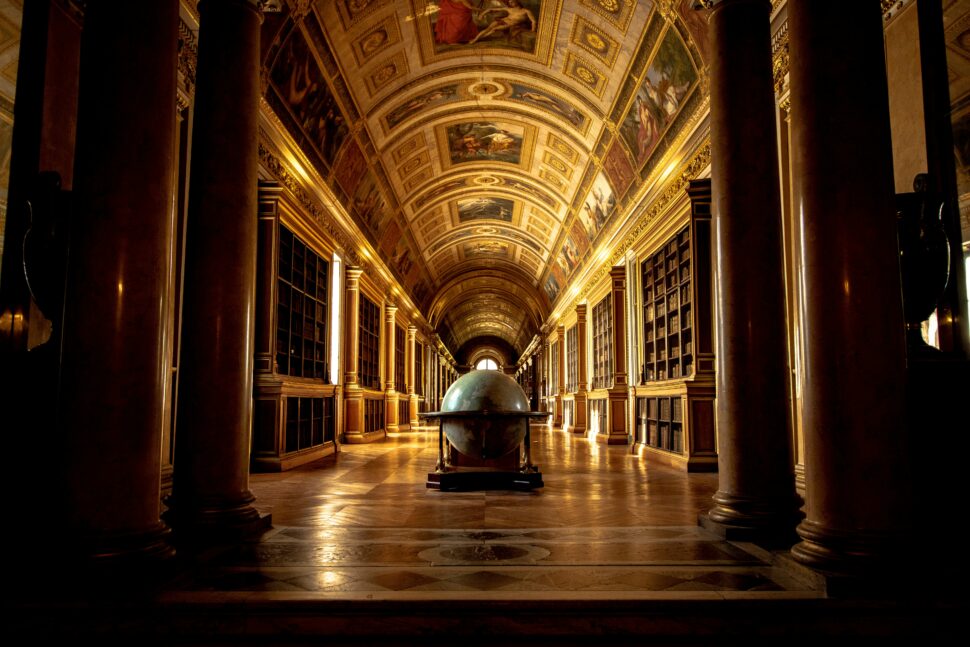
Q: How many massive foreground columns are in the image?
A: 4